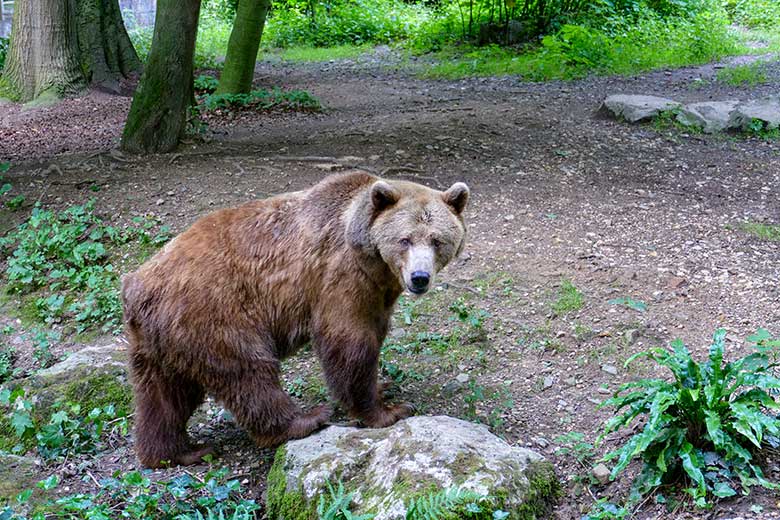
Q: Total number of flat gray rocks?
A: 3